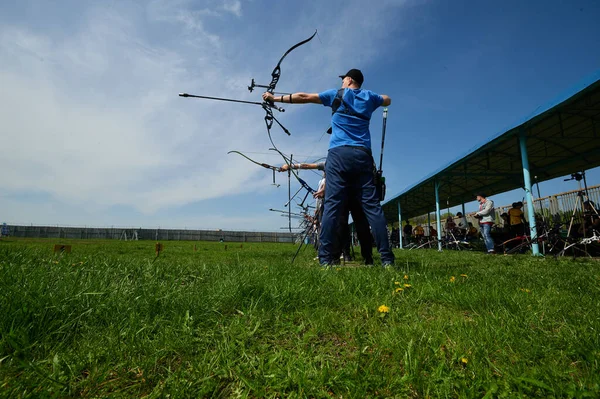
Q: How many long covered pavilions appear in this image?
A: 1